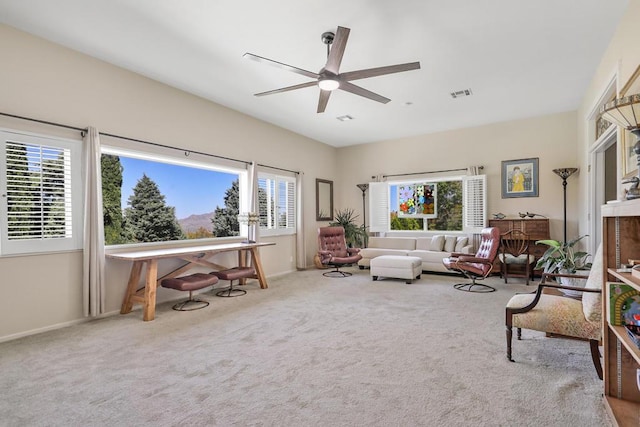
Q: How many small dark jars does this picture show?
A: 0